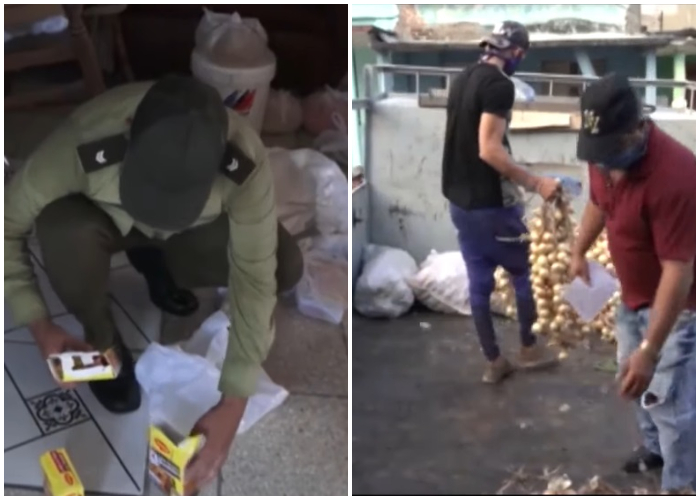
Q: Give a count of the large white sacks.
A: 2